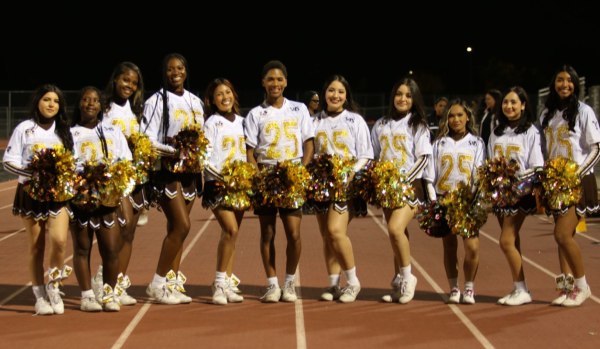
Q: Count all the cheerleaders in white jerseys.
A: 11